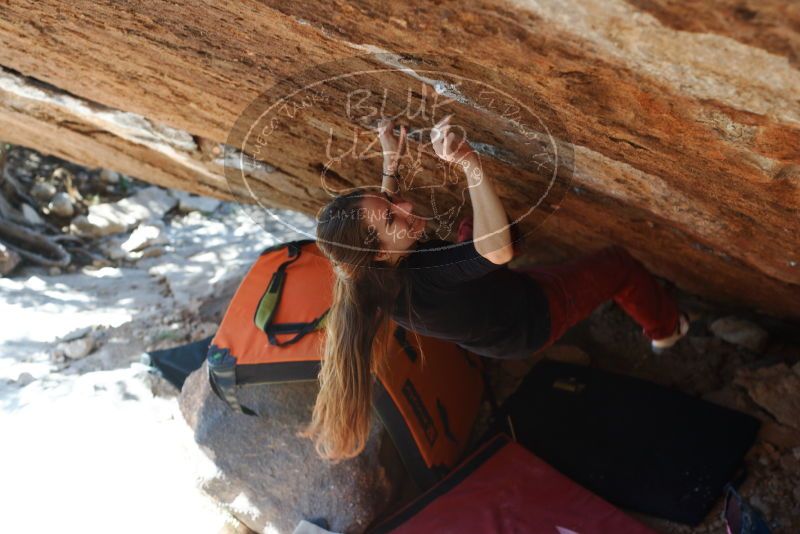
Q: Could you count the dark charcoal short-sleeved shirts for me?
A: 1